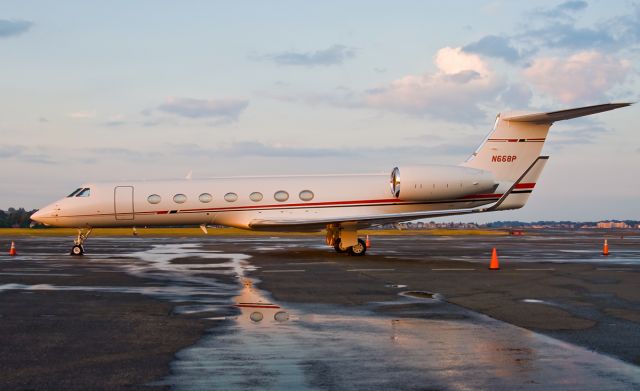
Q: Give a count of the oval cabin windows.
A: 7